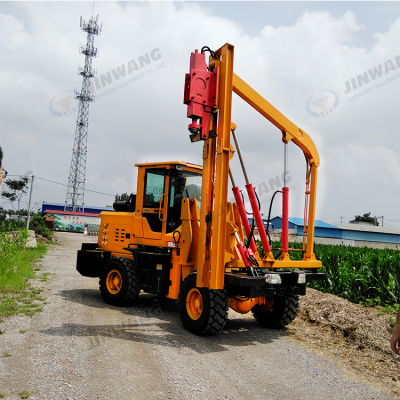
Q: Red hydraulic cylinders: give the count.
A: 4